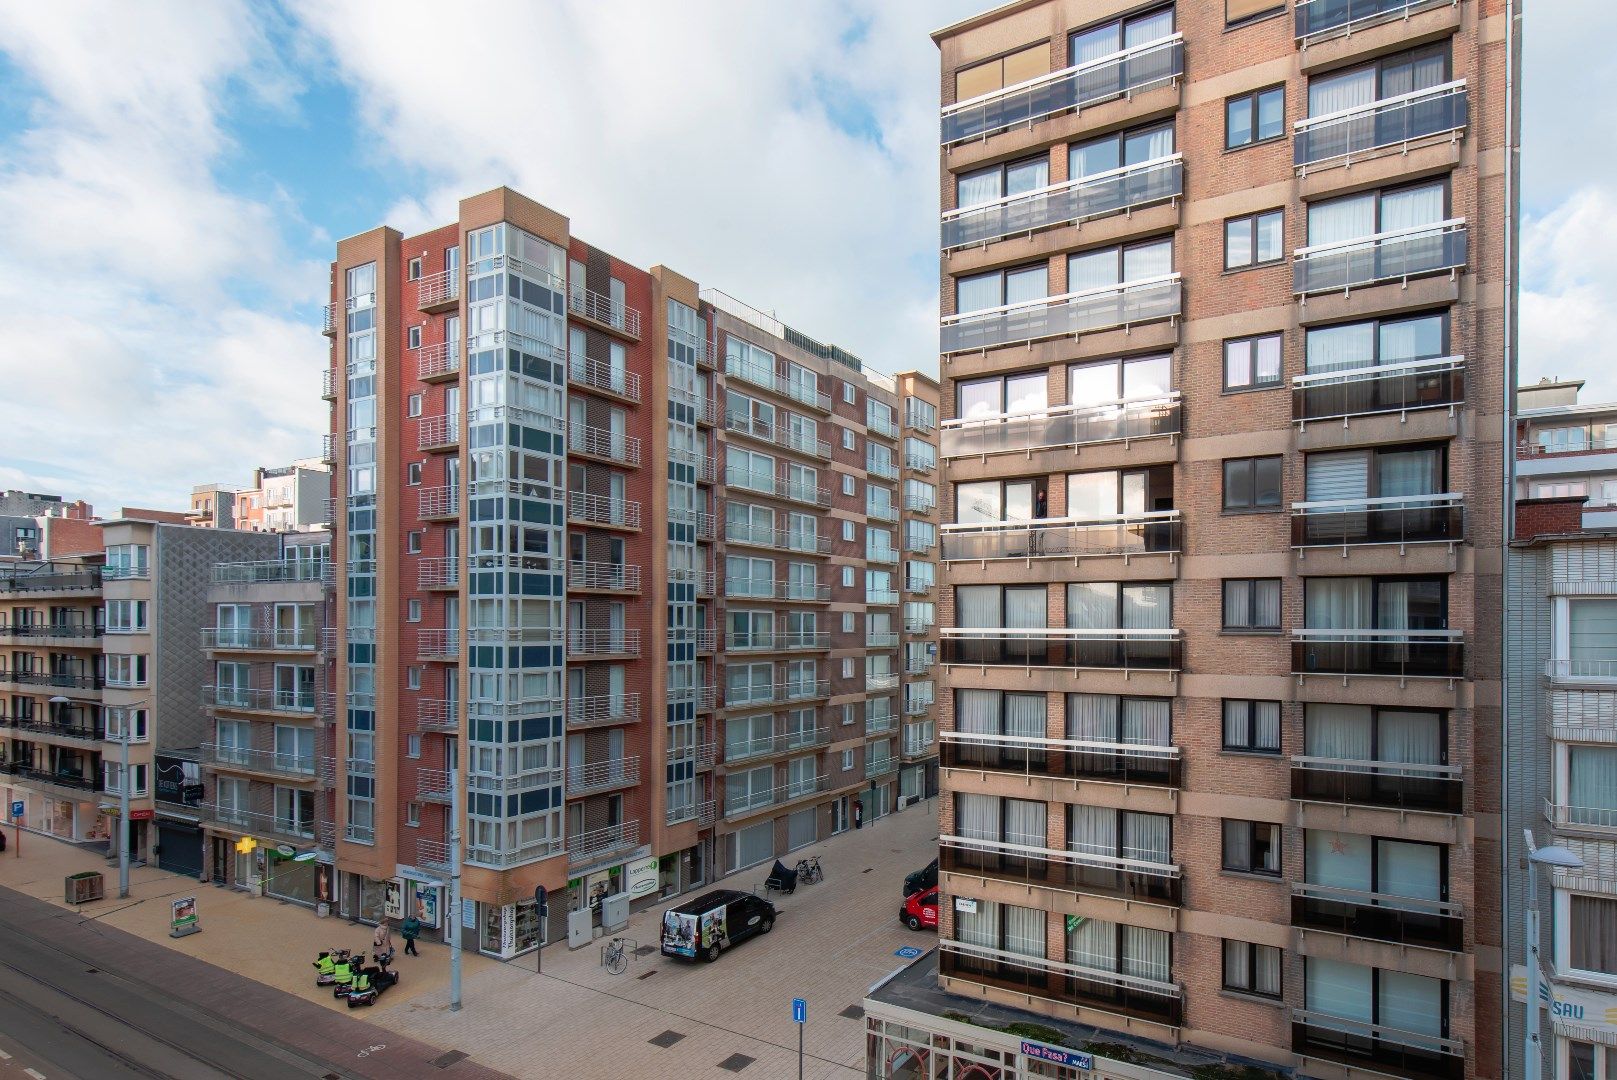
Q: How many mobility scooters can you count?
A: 3